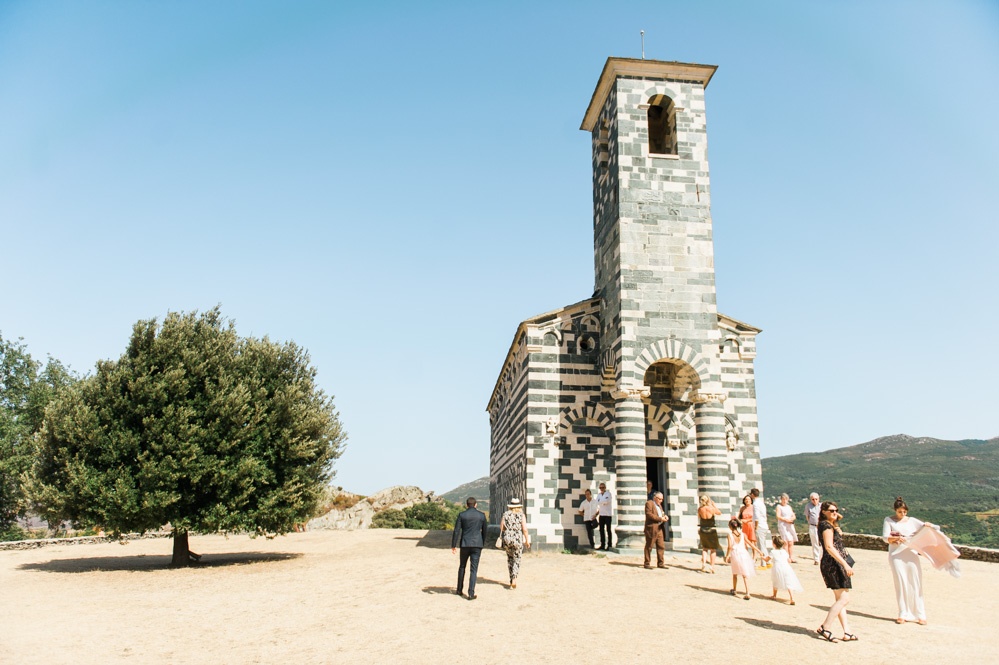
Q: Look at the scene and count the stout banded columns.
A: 2